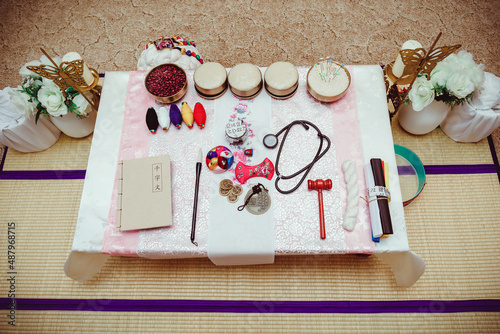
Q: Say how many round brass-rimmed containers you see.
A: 5